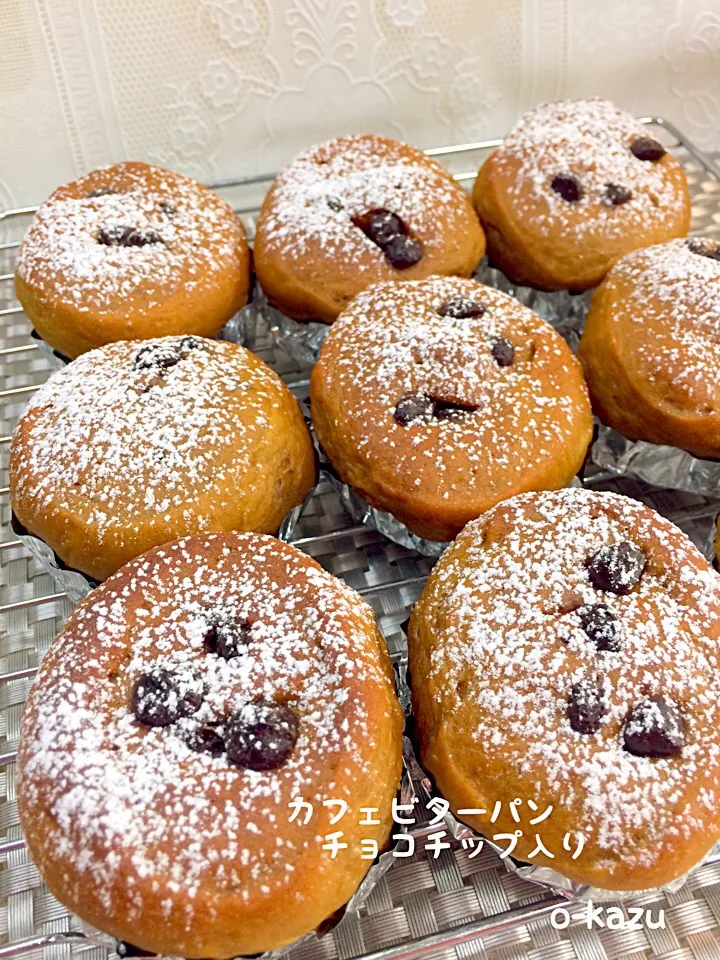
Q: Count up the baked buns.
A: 8